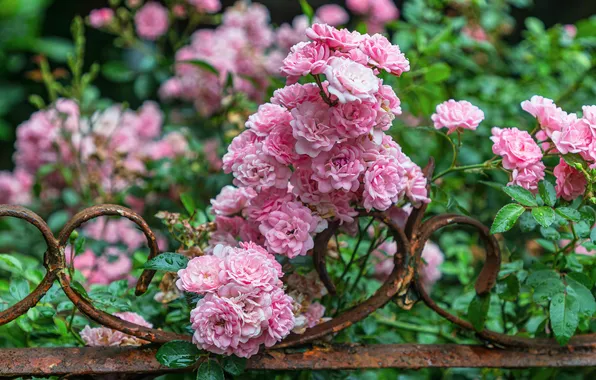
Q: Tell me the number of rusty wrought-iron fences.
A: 1